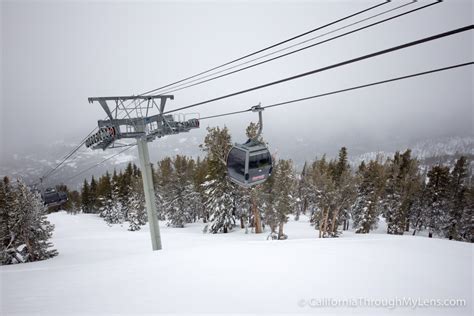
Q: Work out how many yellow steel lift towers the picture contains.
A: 0